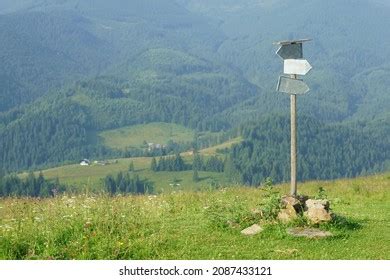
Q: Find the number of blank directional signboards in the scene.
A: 3